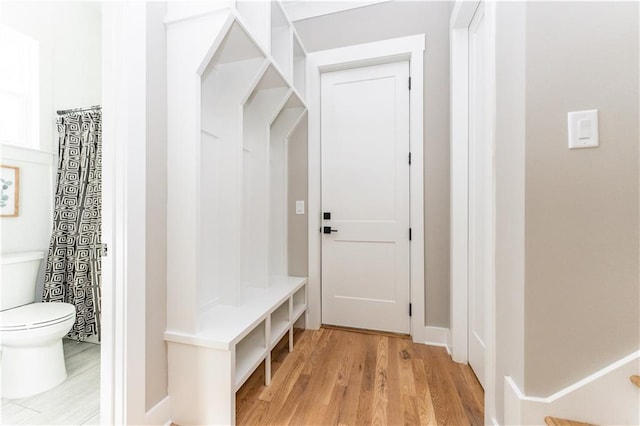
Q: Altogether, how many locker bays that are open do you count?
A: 3